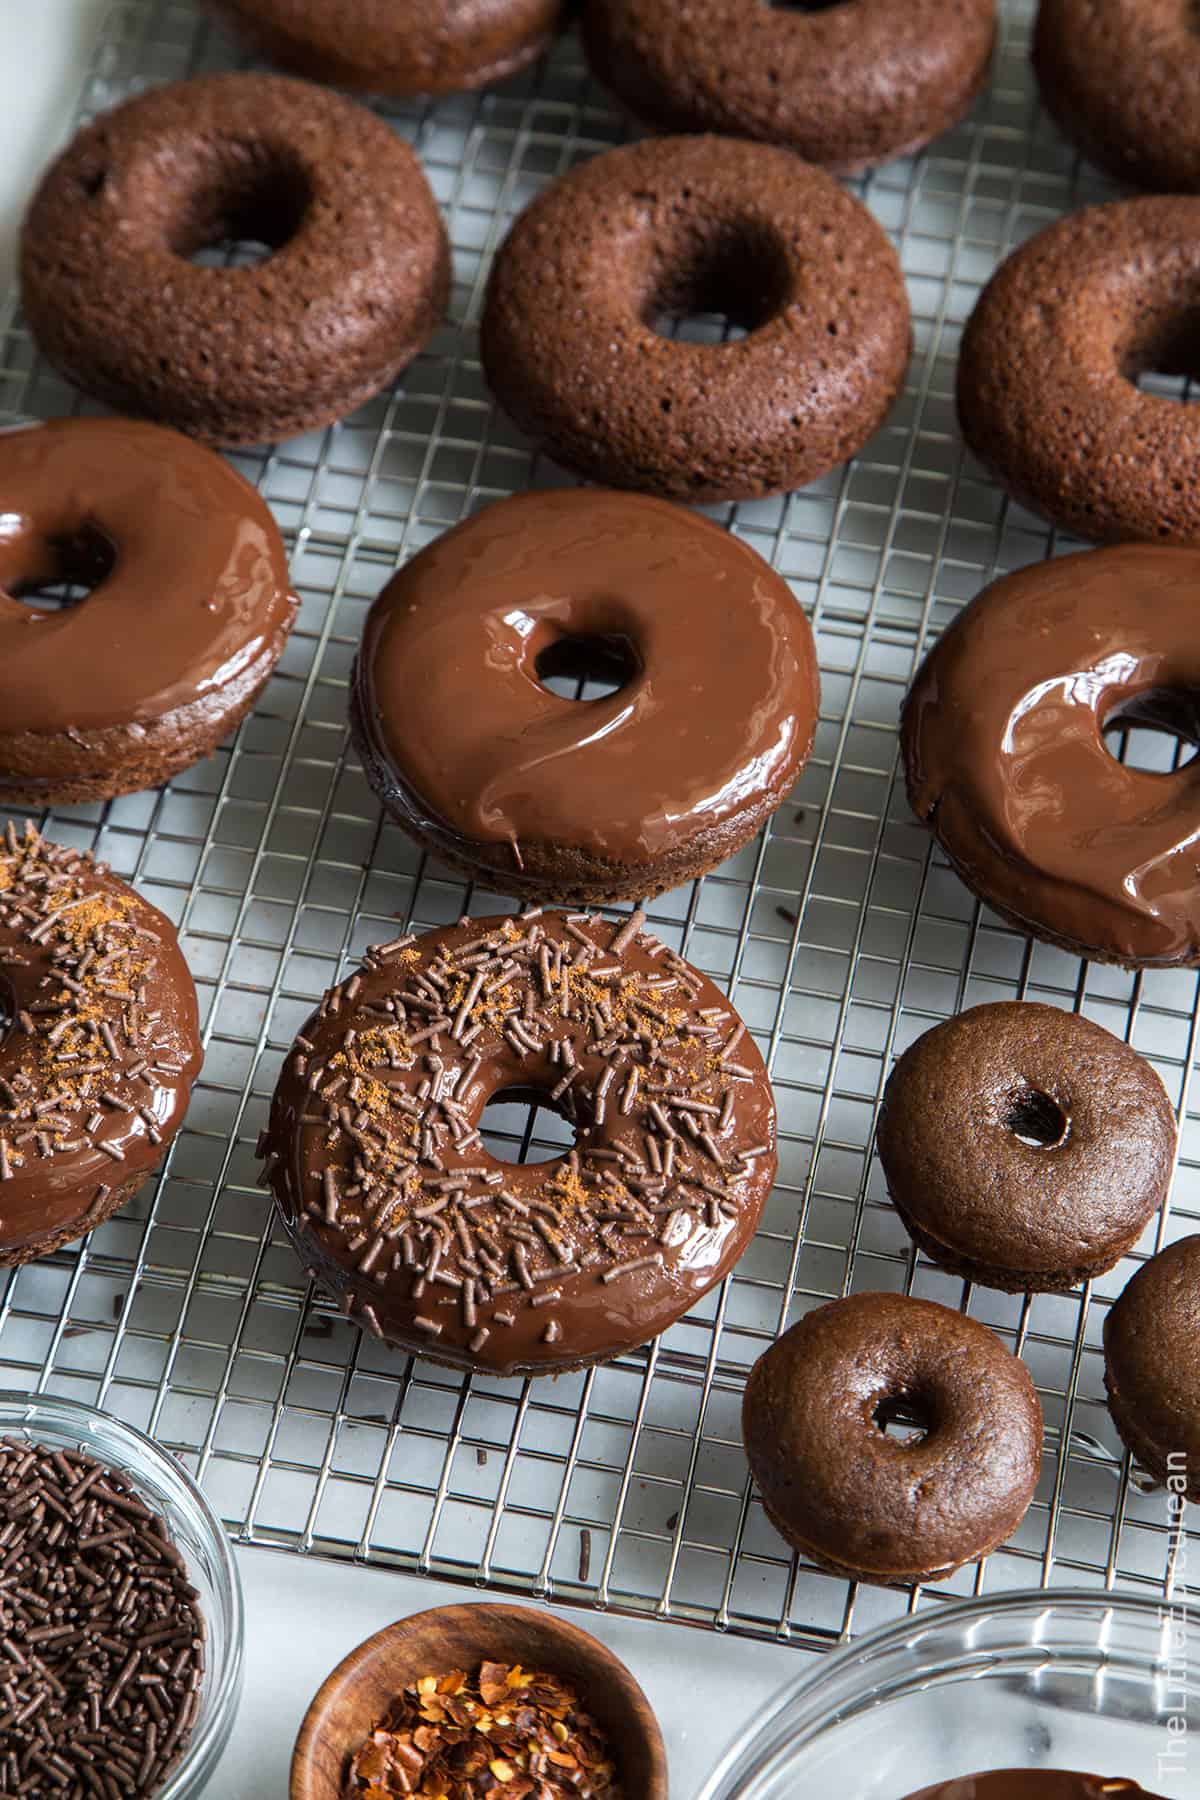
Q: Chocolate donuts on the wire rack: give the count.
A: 14